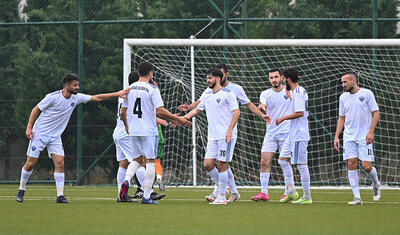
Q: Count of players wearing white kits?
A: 8